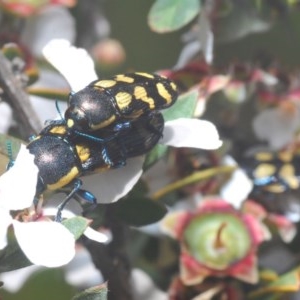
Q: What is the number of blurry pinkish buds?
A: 1